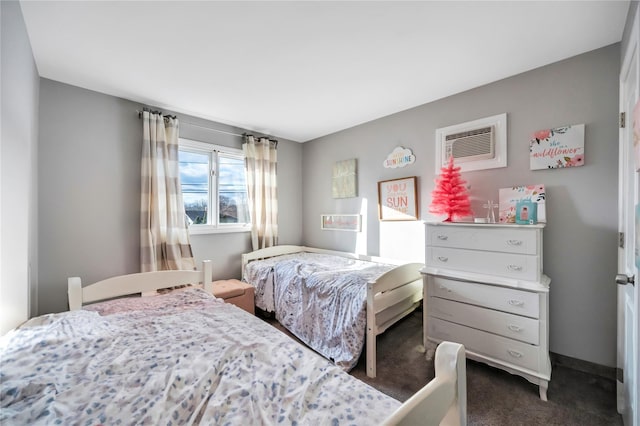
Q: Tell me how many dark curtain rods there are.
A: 1